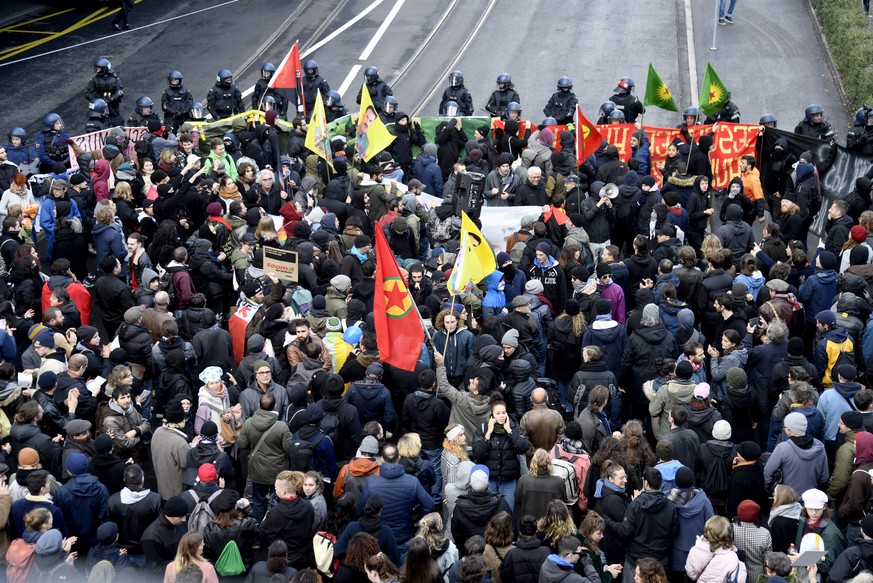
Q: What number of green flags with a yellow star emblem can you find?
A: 2